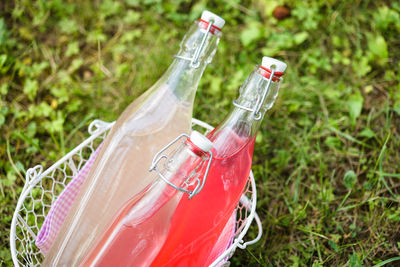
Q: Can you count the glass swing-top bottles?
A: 3